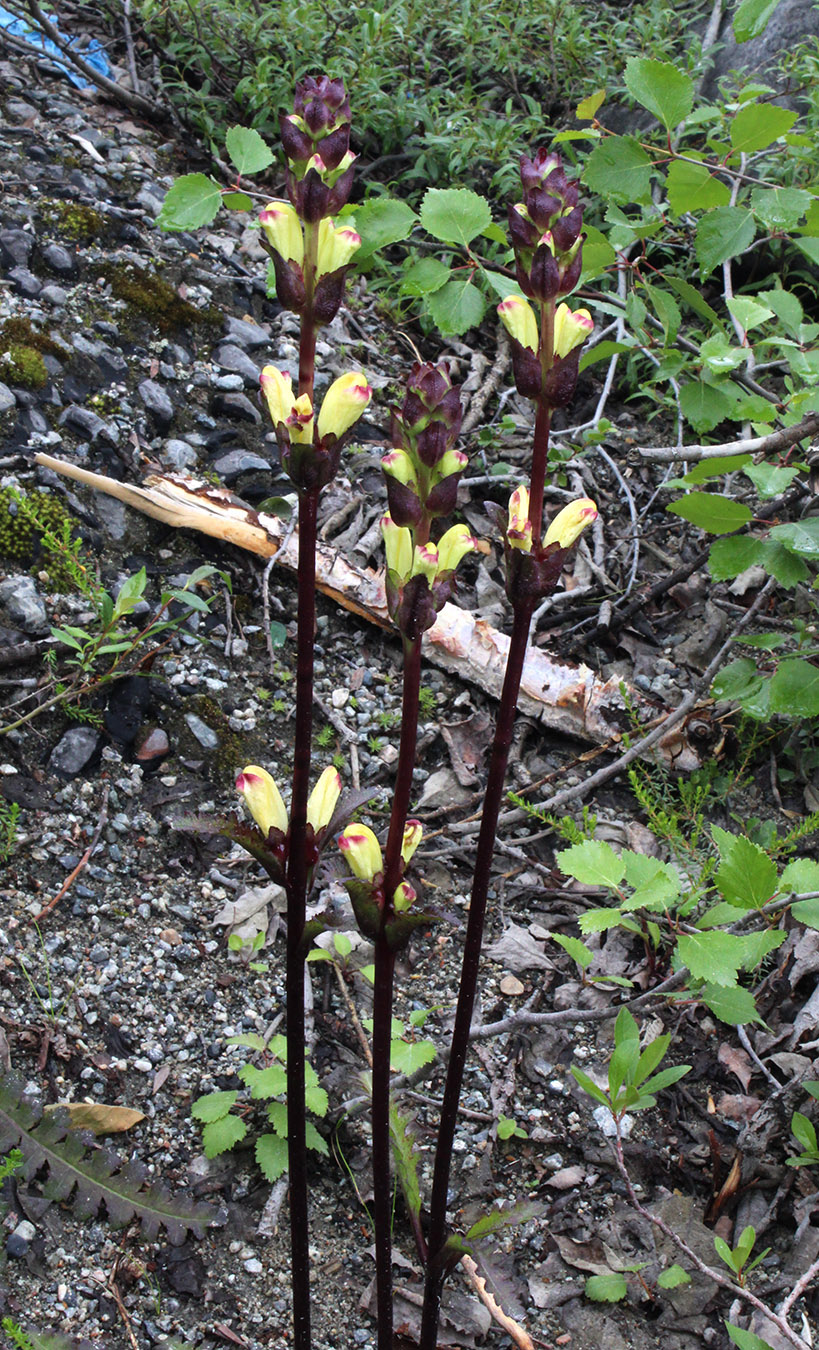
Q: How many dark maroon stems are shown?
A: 3